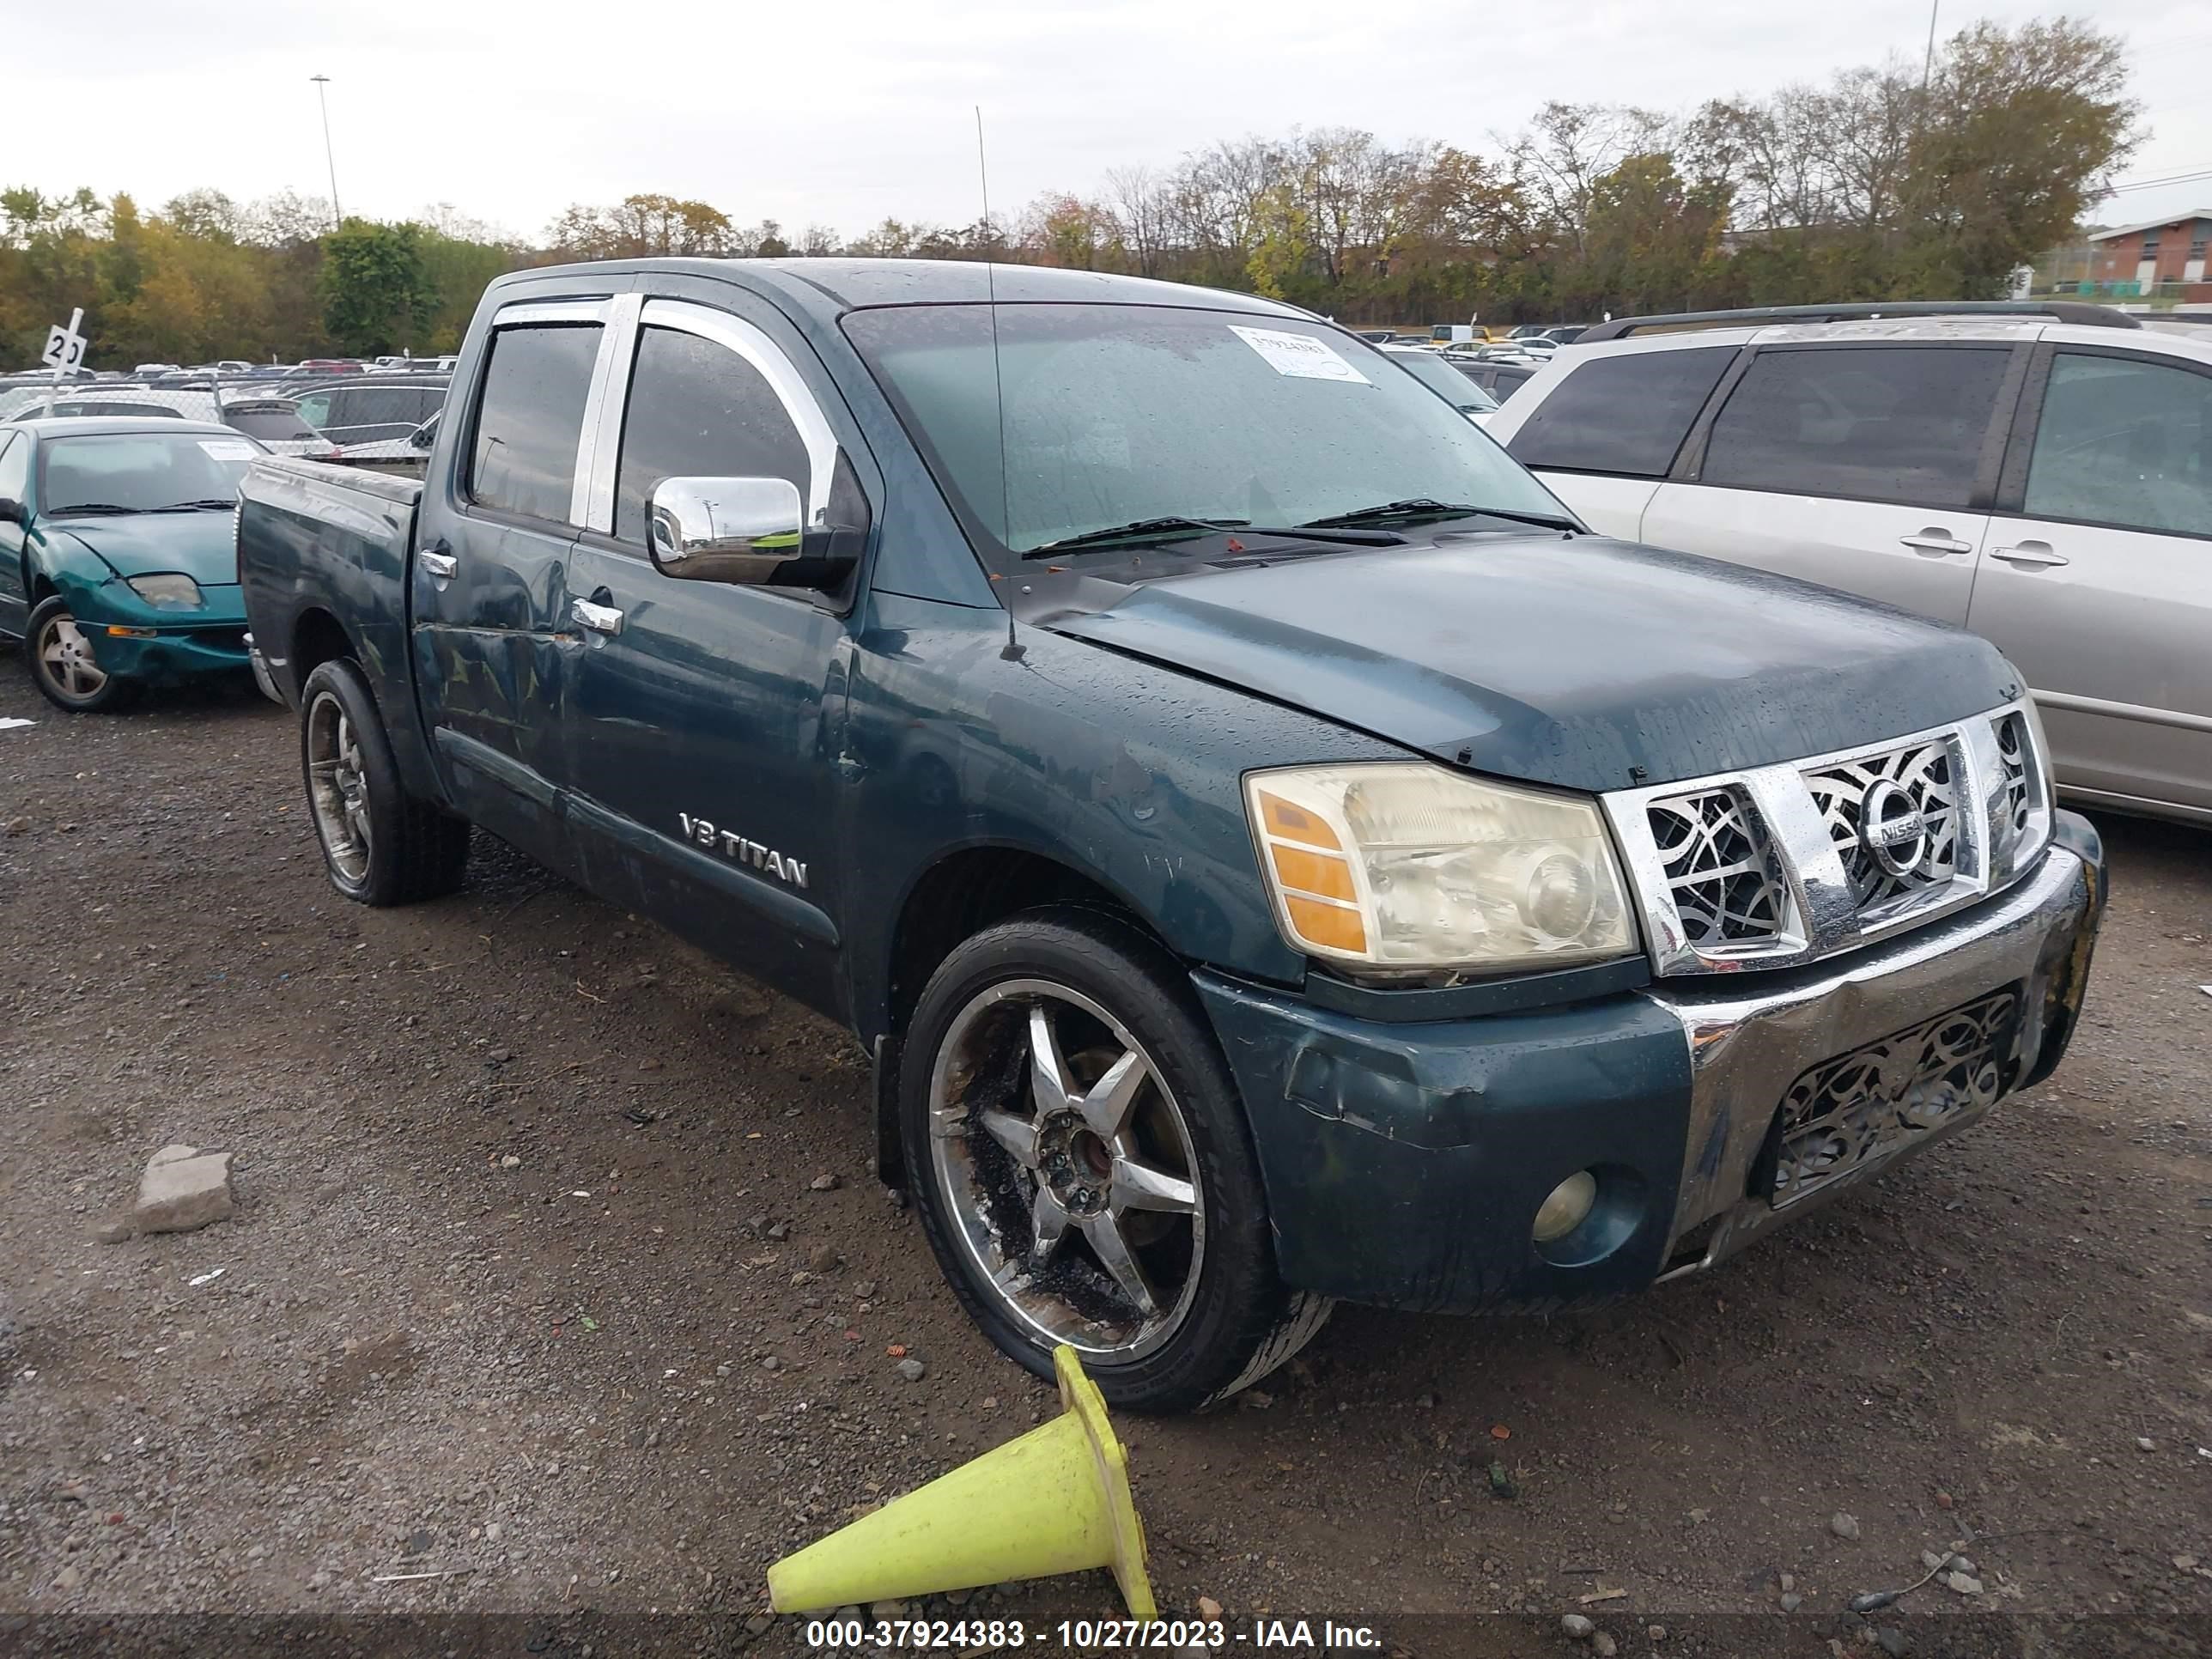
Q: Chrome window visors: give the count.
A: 2